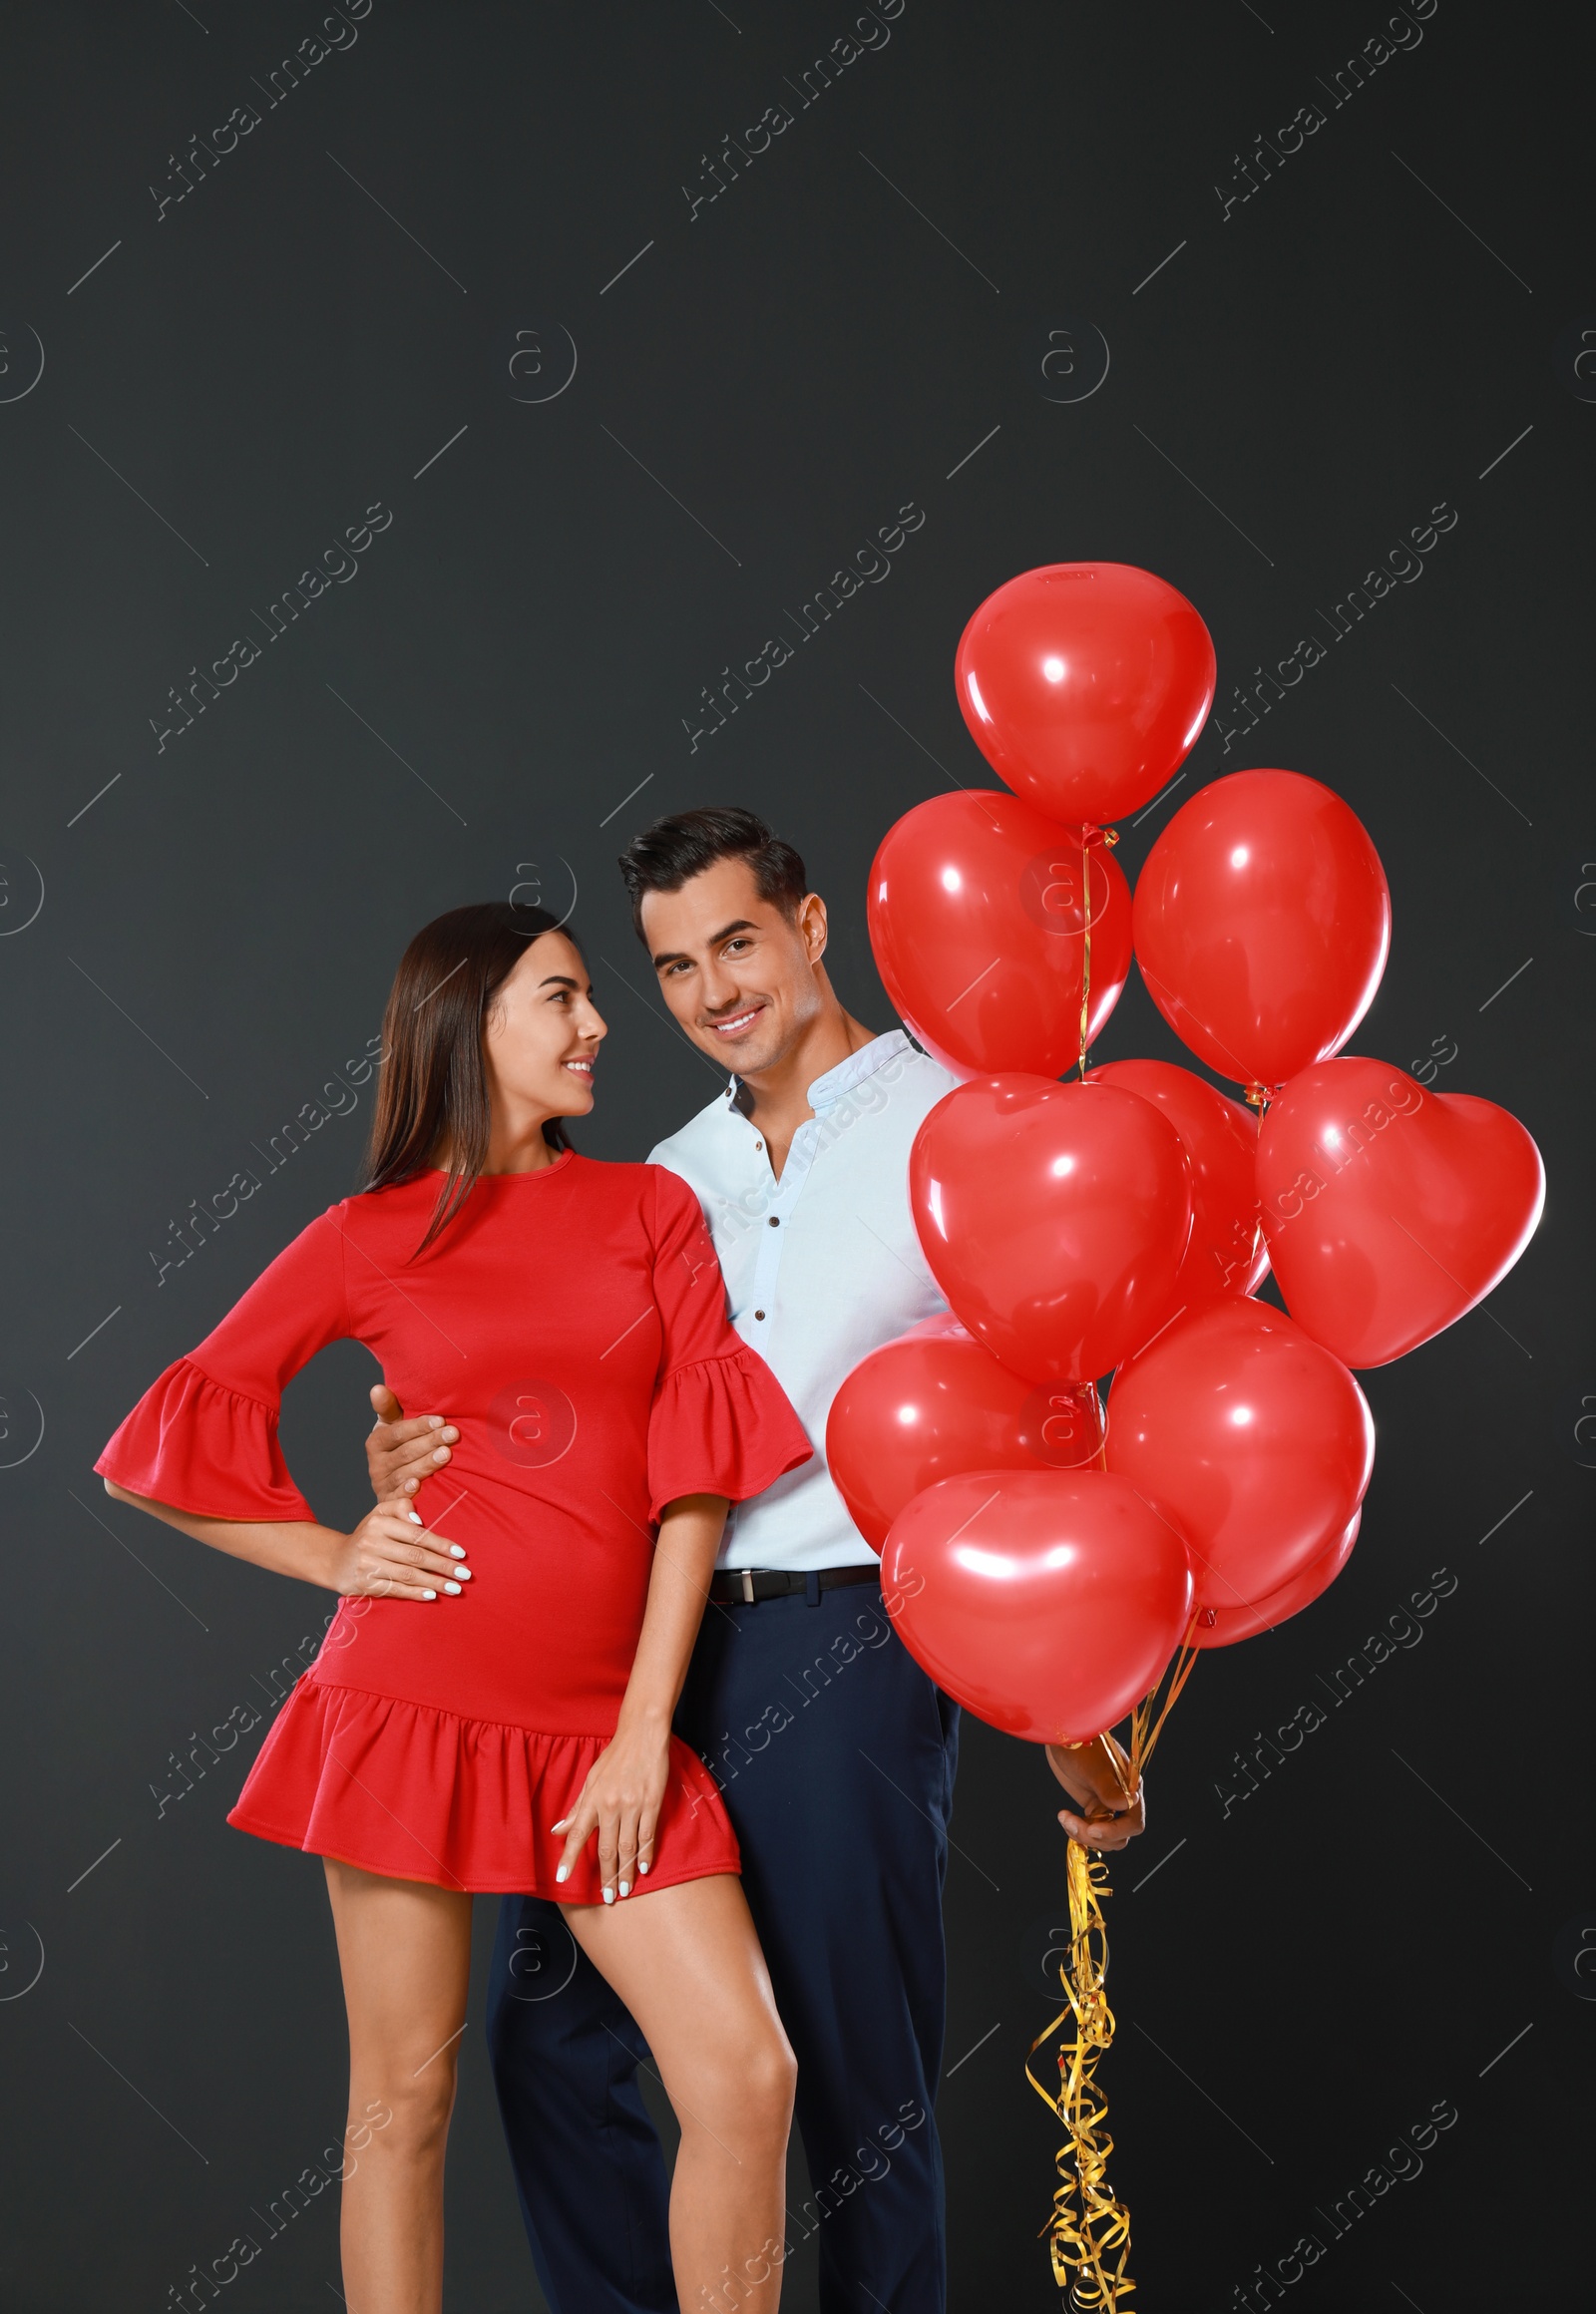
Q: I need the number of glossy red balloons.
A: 10